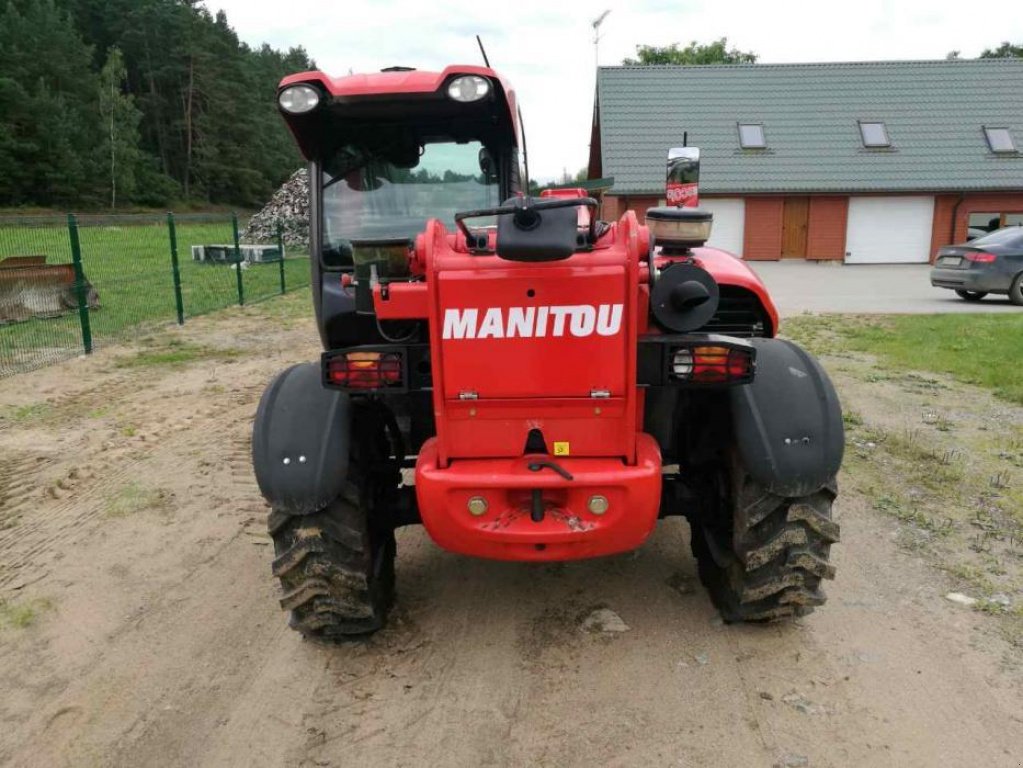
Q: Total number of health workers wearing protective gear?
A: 0